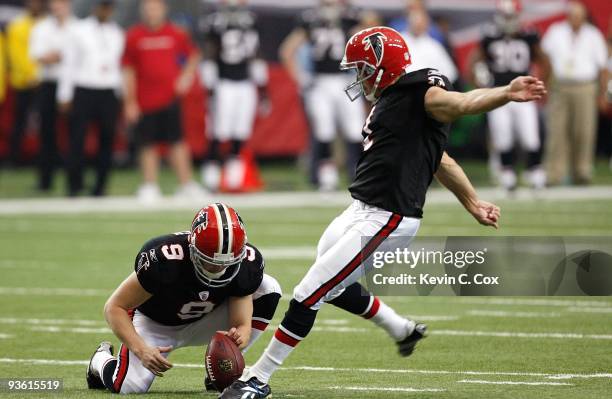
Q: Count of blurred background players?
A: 3